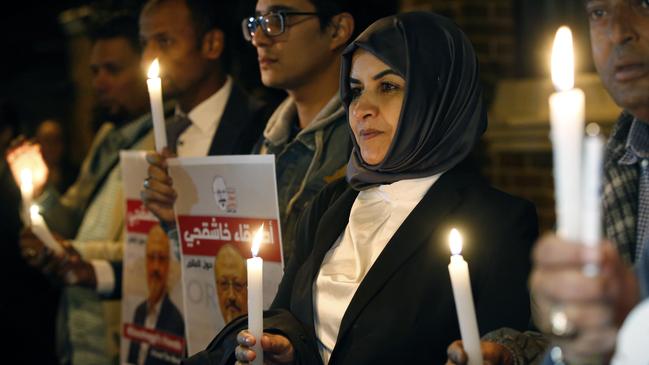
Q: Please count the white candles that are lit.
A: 6